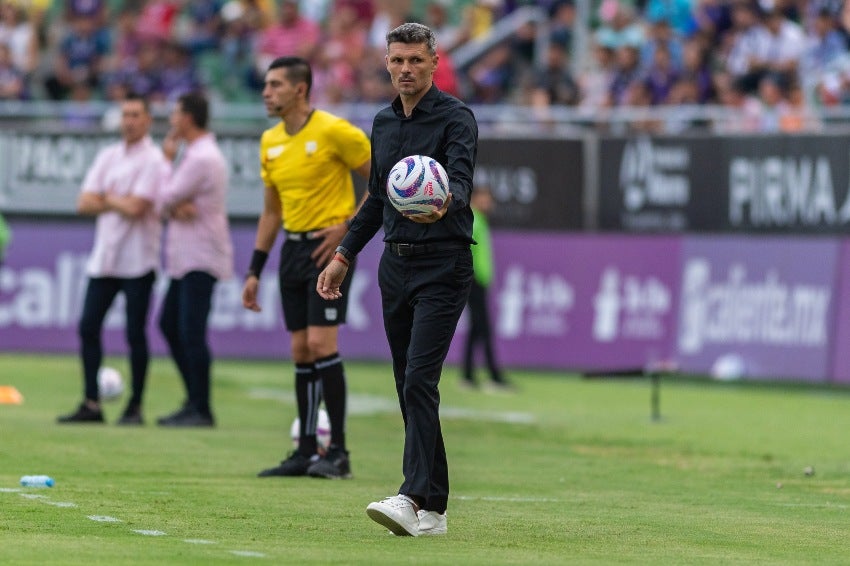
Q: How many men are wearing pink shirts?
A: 2